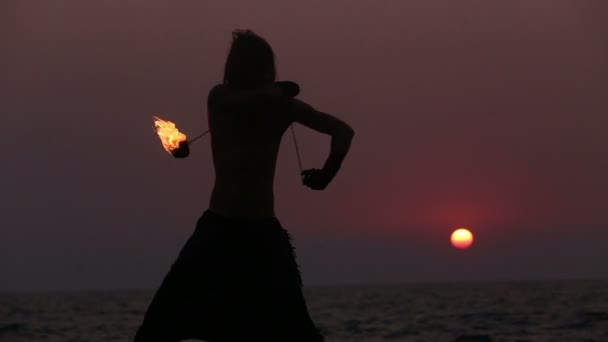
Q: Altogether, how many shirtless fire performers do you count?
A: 1